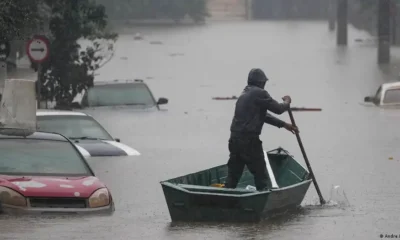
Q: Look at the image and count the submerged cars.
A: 4